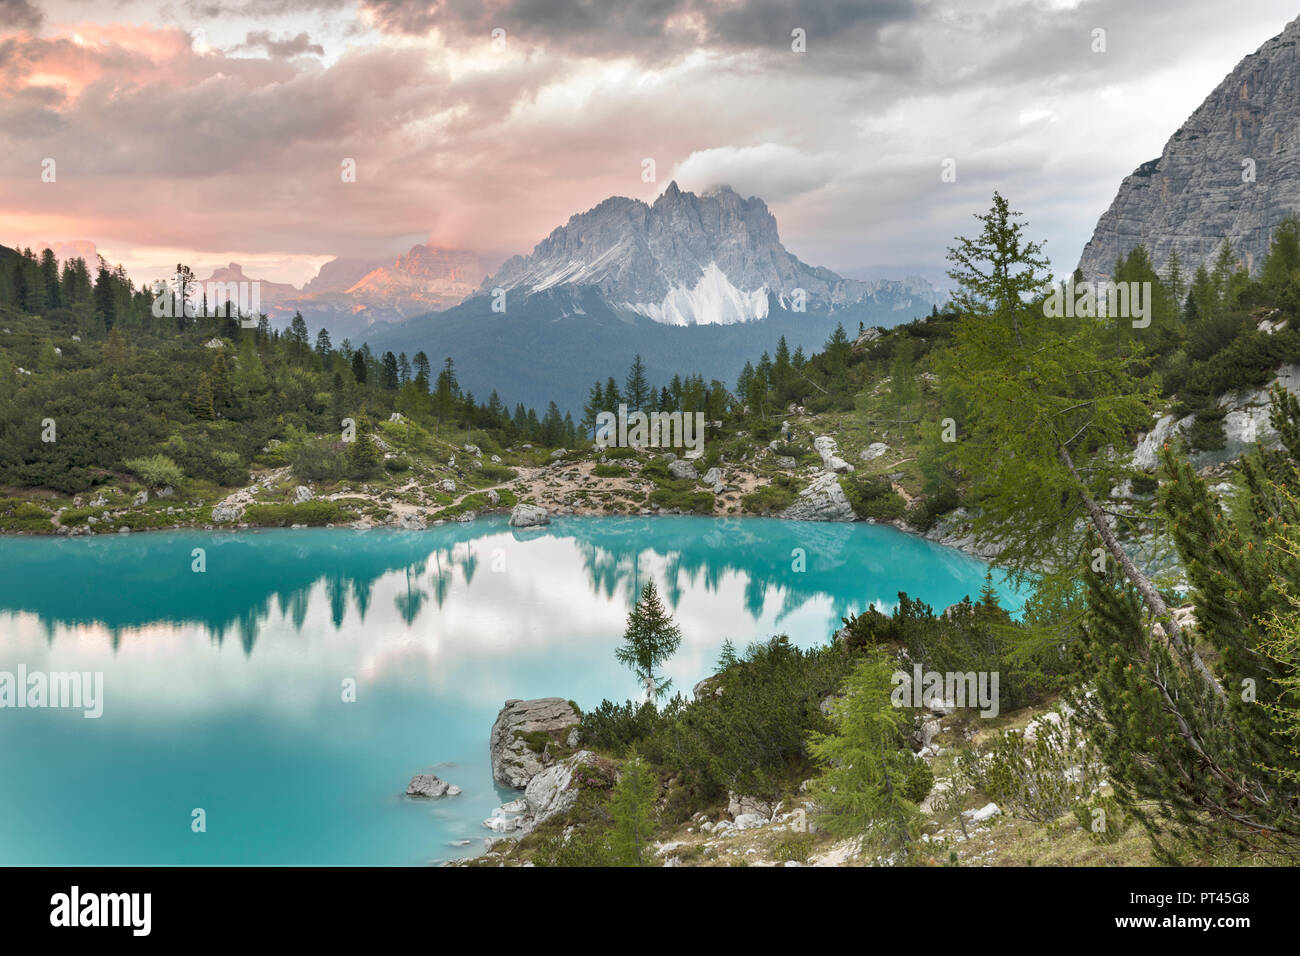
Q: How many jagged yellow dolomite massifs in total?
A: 0